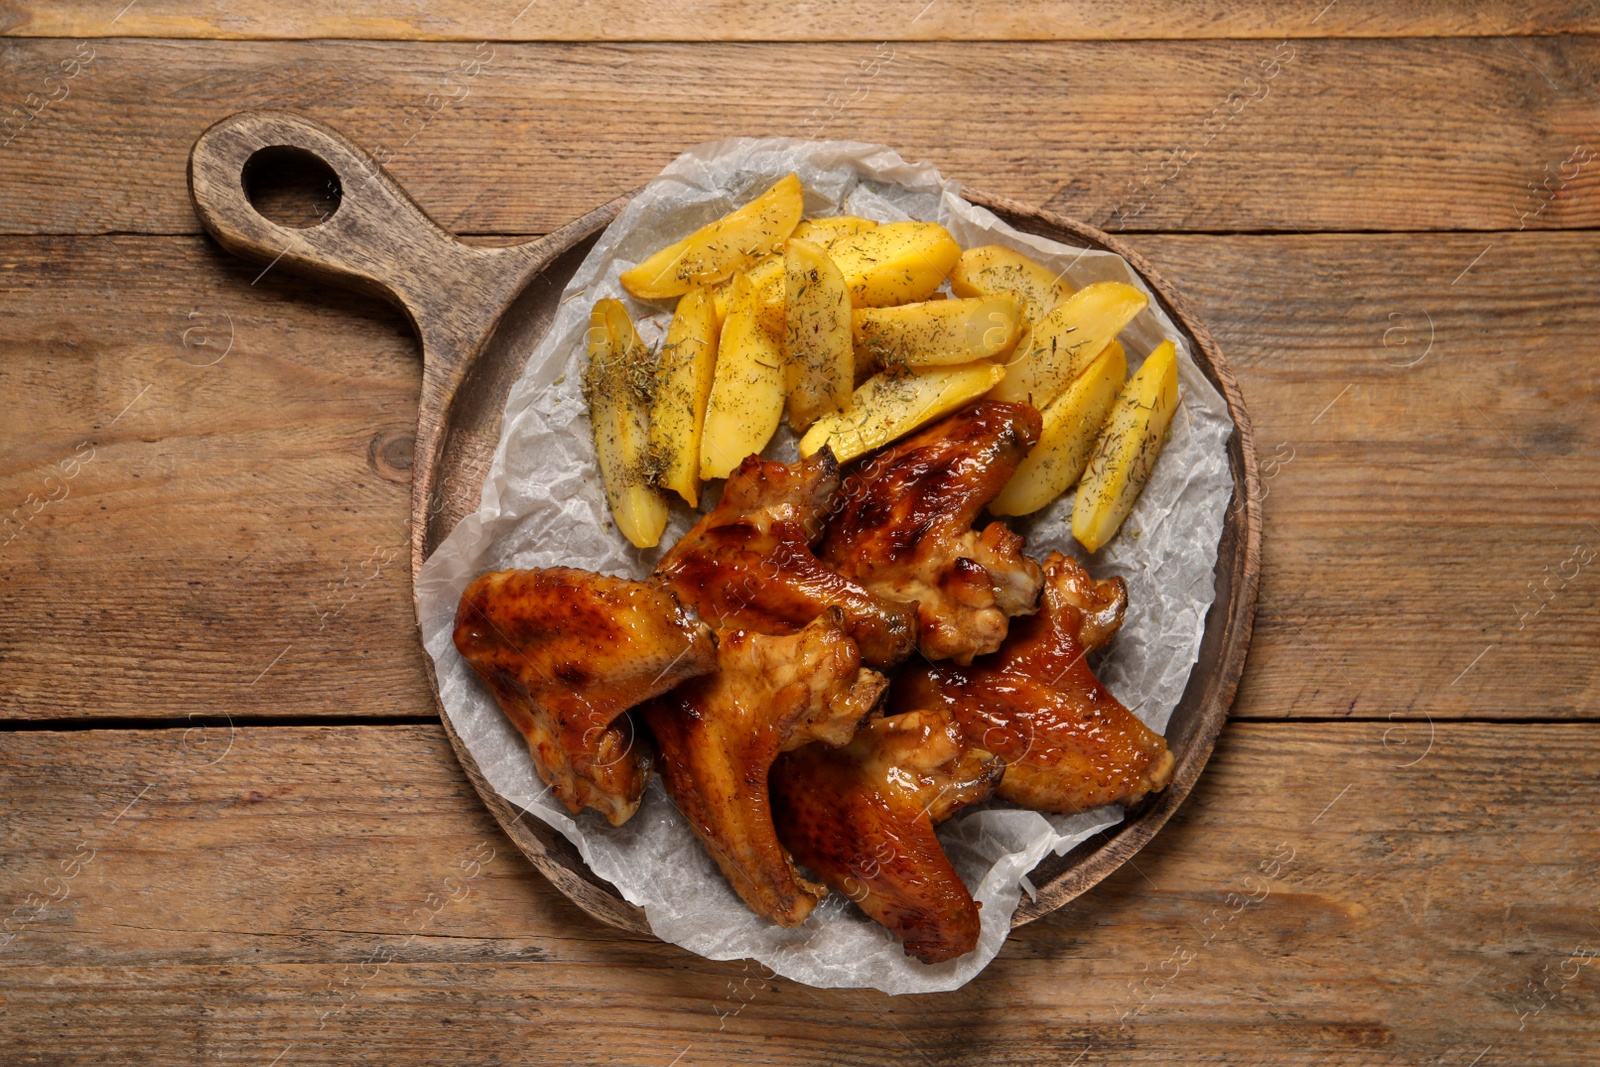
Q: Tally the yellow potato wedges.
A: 13